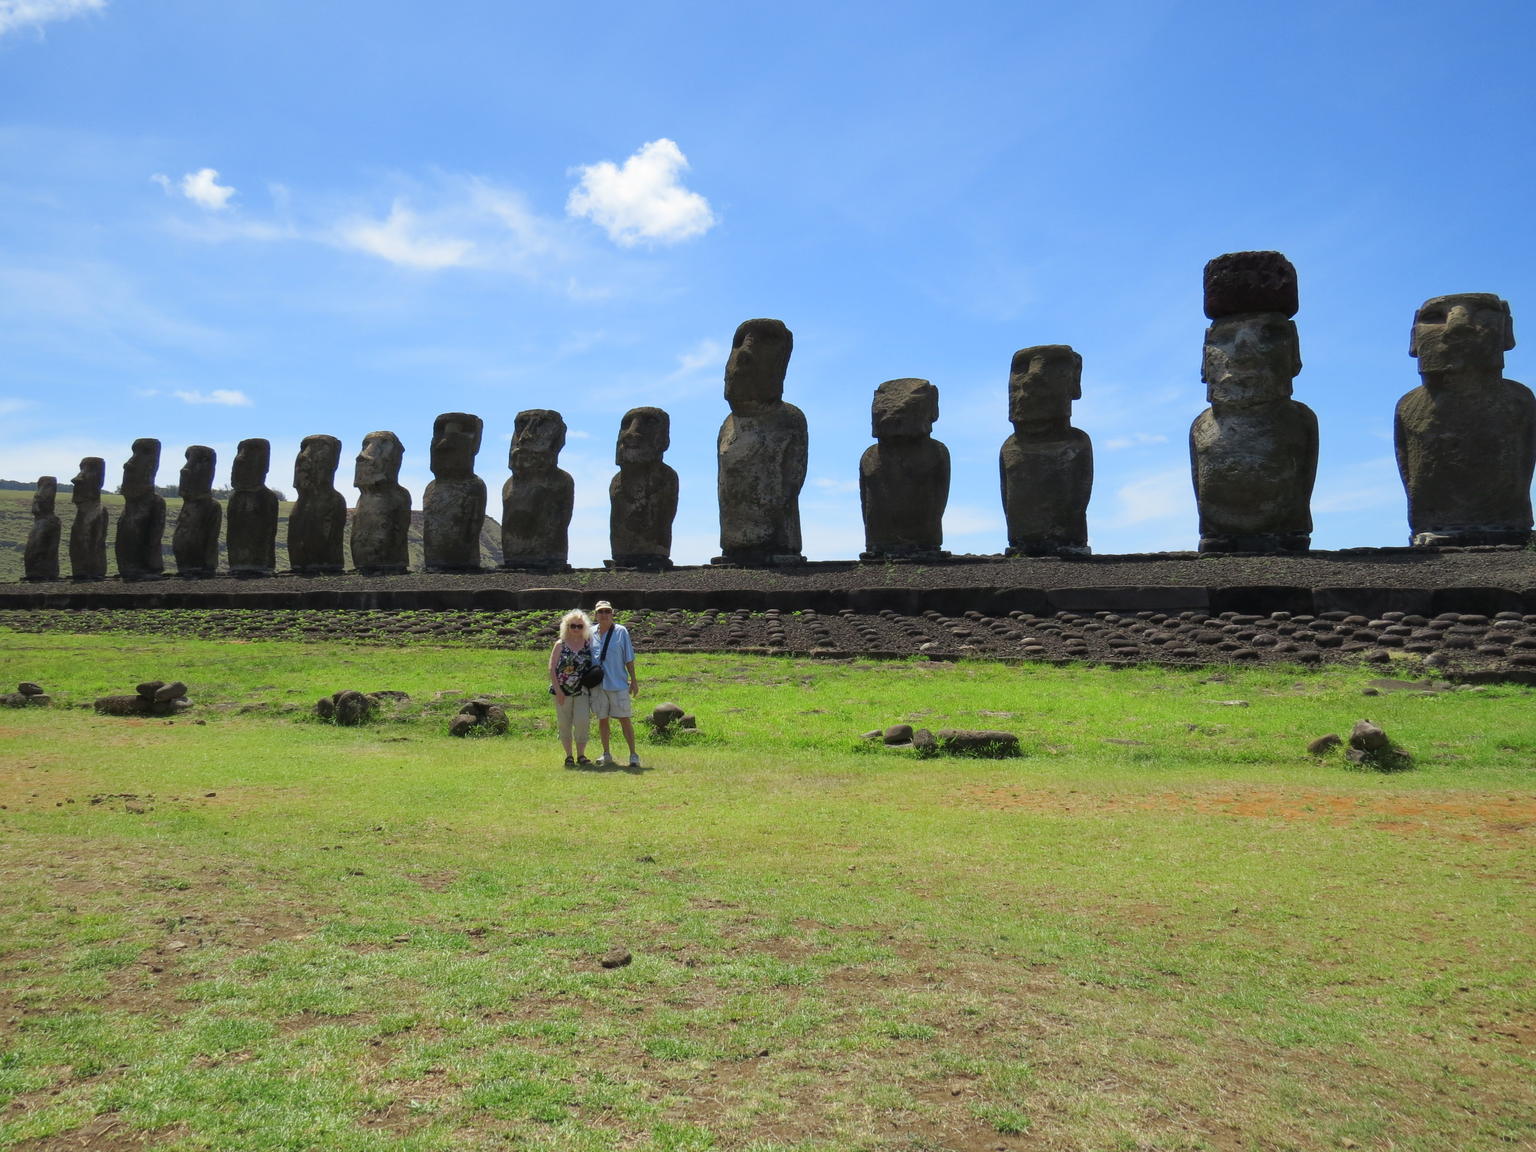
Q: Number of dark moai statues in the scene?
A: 15